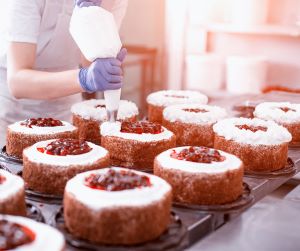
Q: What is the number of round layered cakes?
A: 12